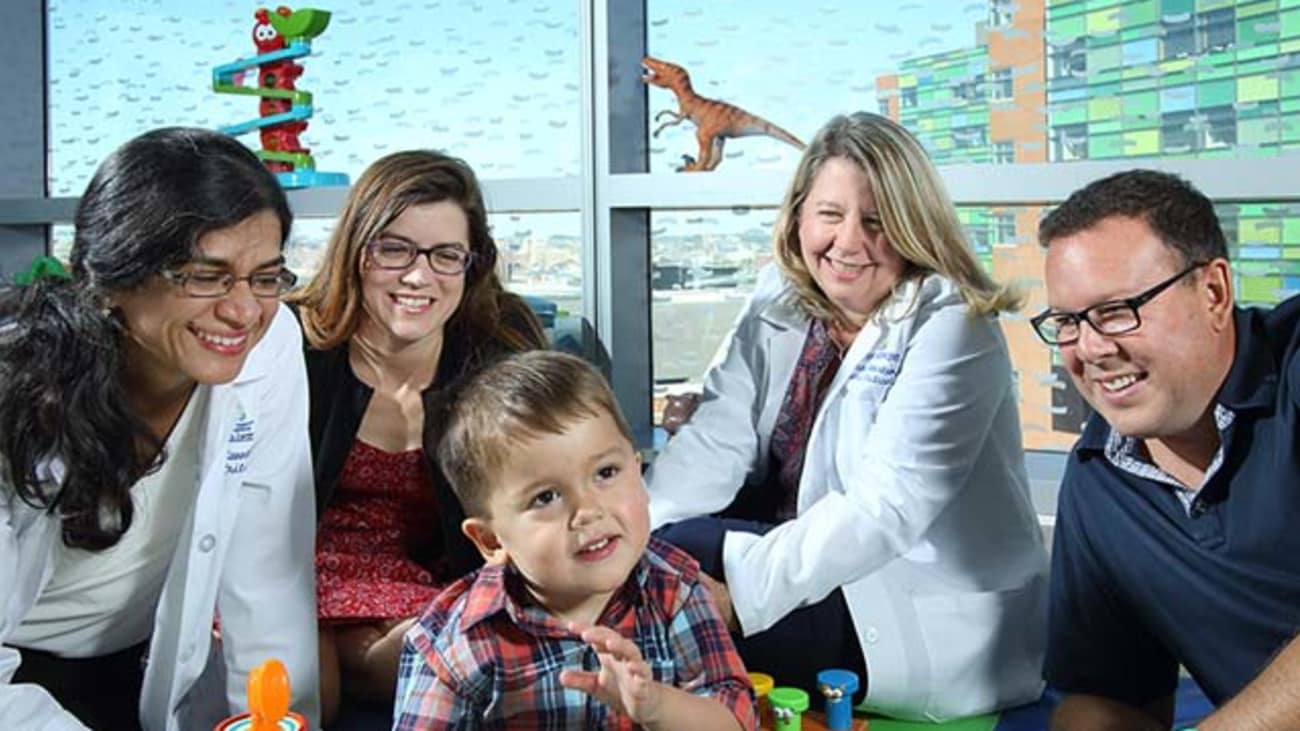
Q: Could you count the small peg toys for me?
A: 3